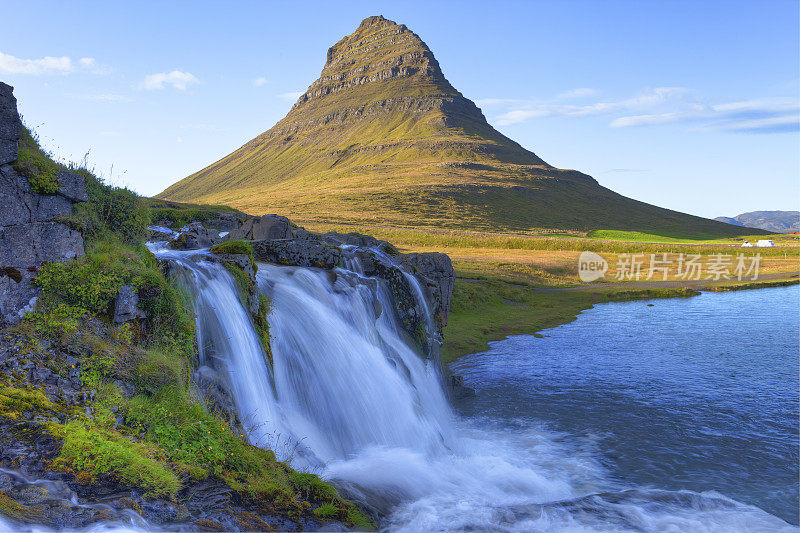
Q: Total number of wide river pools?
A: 1